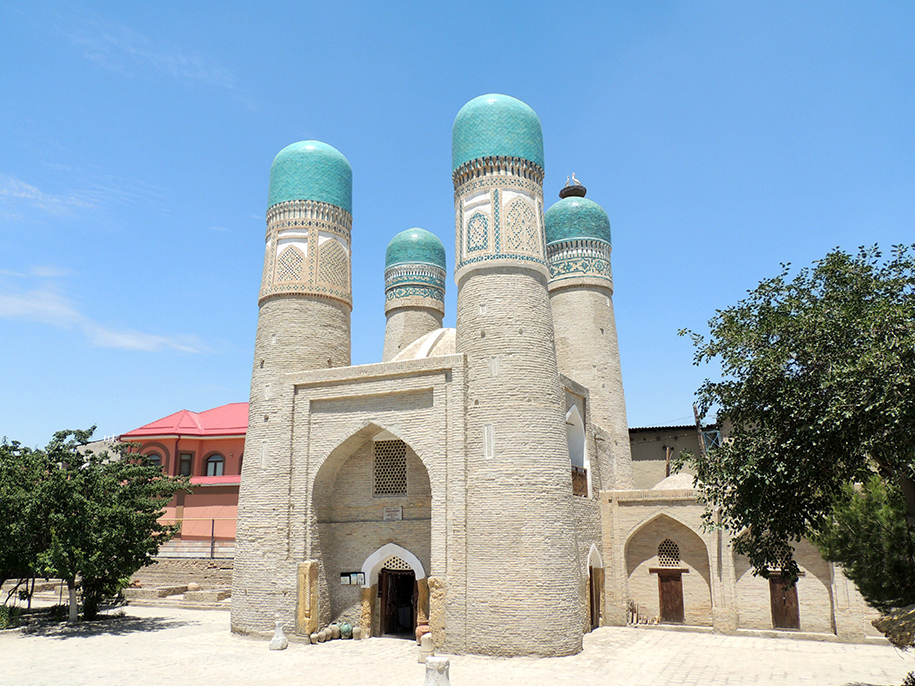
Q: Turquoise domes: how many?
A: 4